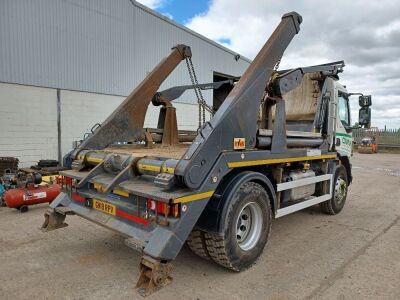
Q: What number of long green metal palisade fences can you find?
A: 1